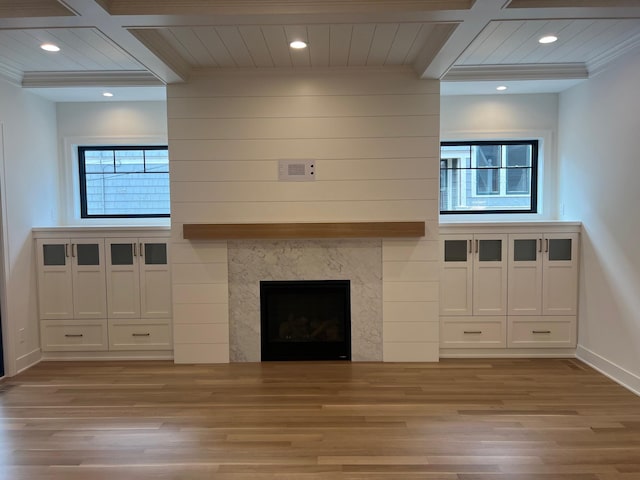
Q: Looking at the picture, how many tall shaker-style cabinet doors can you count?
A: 8